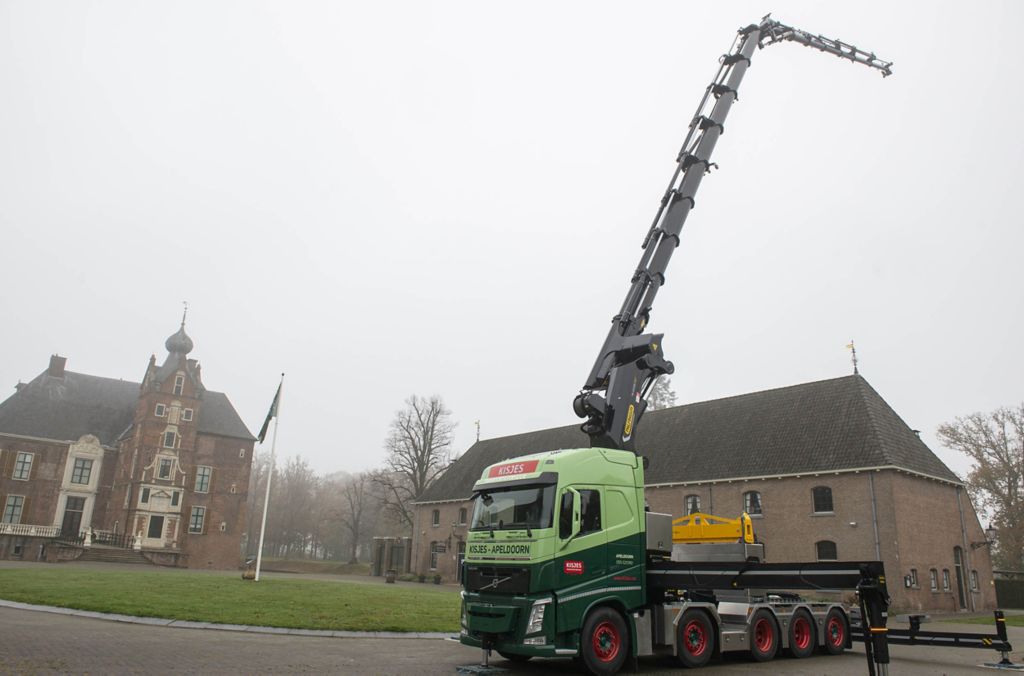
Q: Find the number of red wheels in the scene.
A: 5